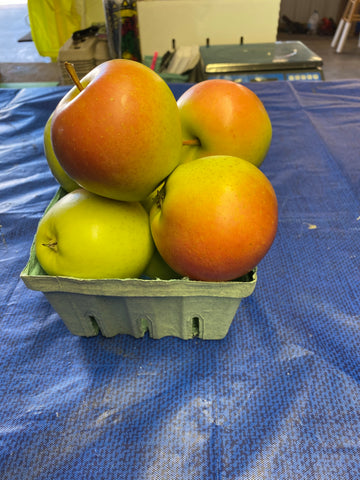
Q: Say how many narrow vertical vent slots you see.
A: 3